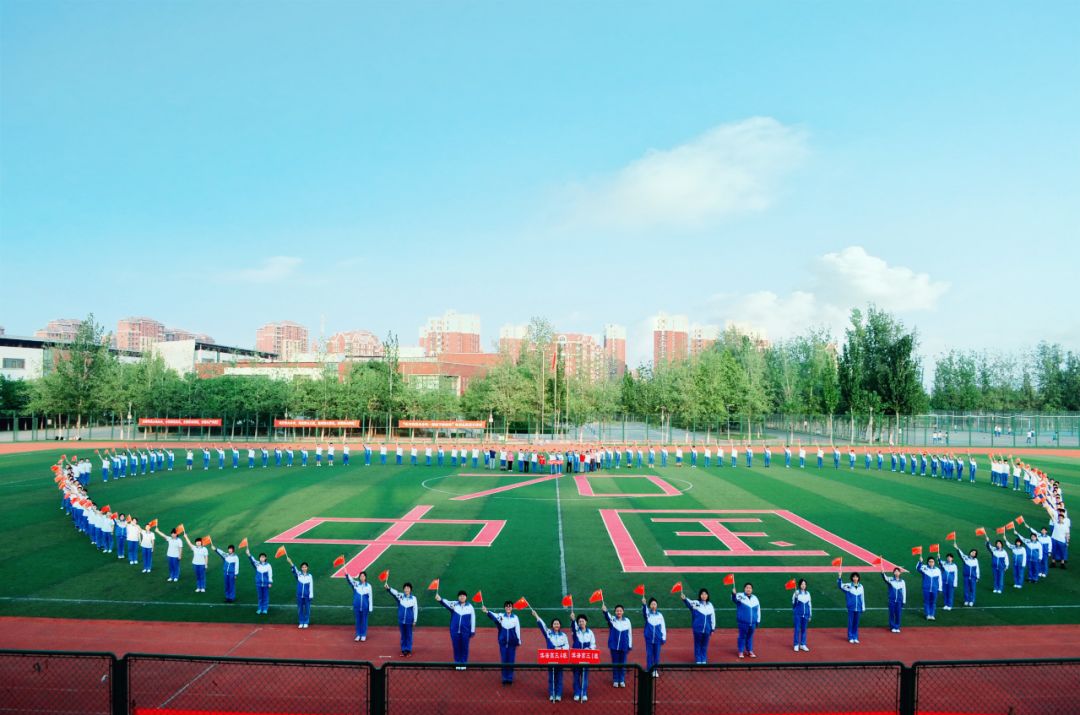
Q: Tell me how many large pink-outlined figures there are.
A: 4